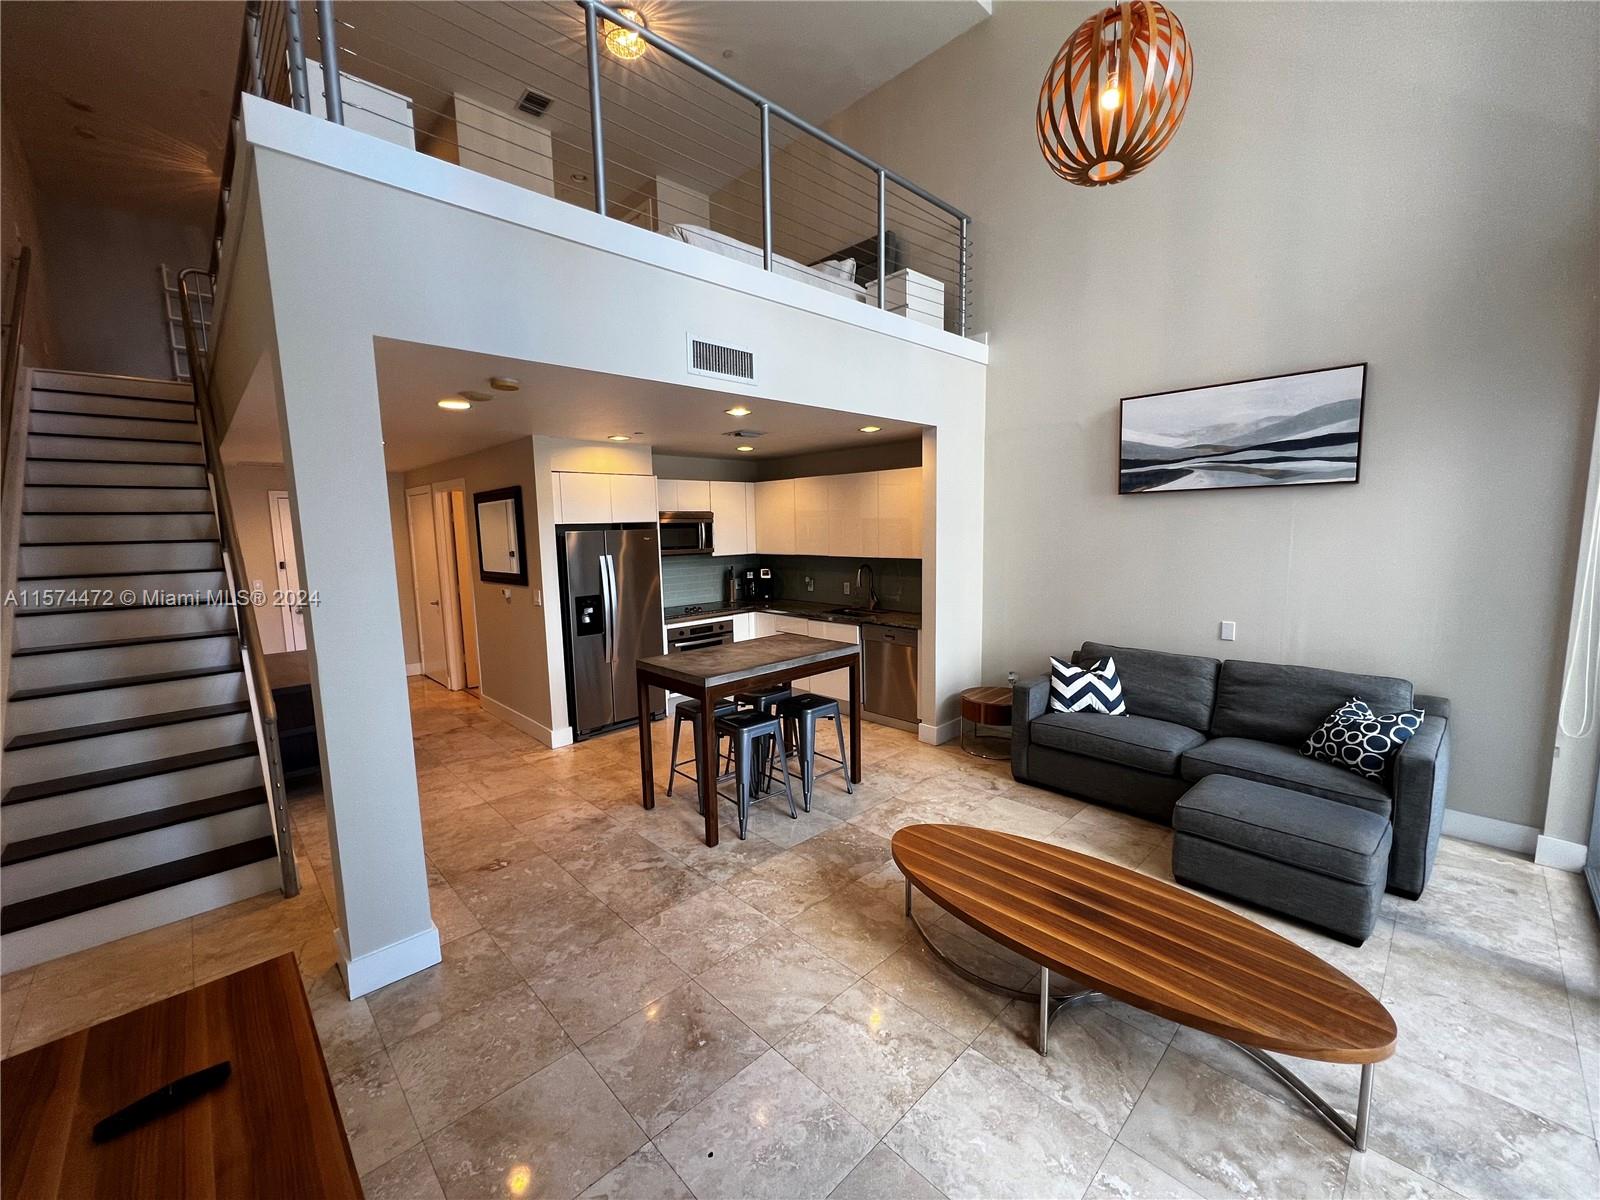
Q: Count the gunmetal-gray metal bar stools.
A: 4